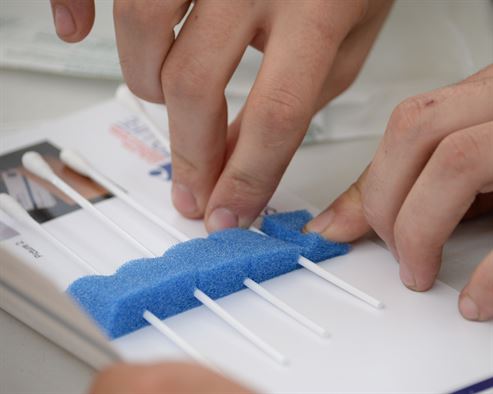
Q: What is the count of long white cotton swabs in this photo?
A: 4